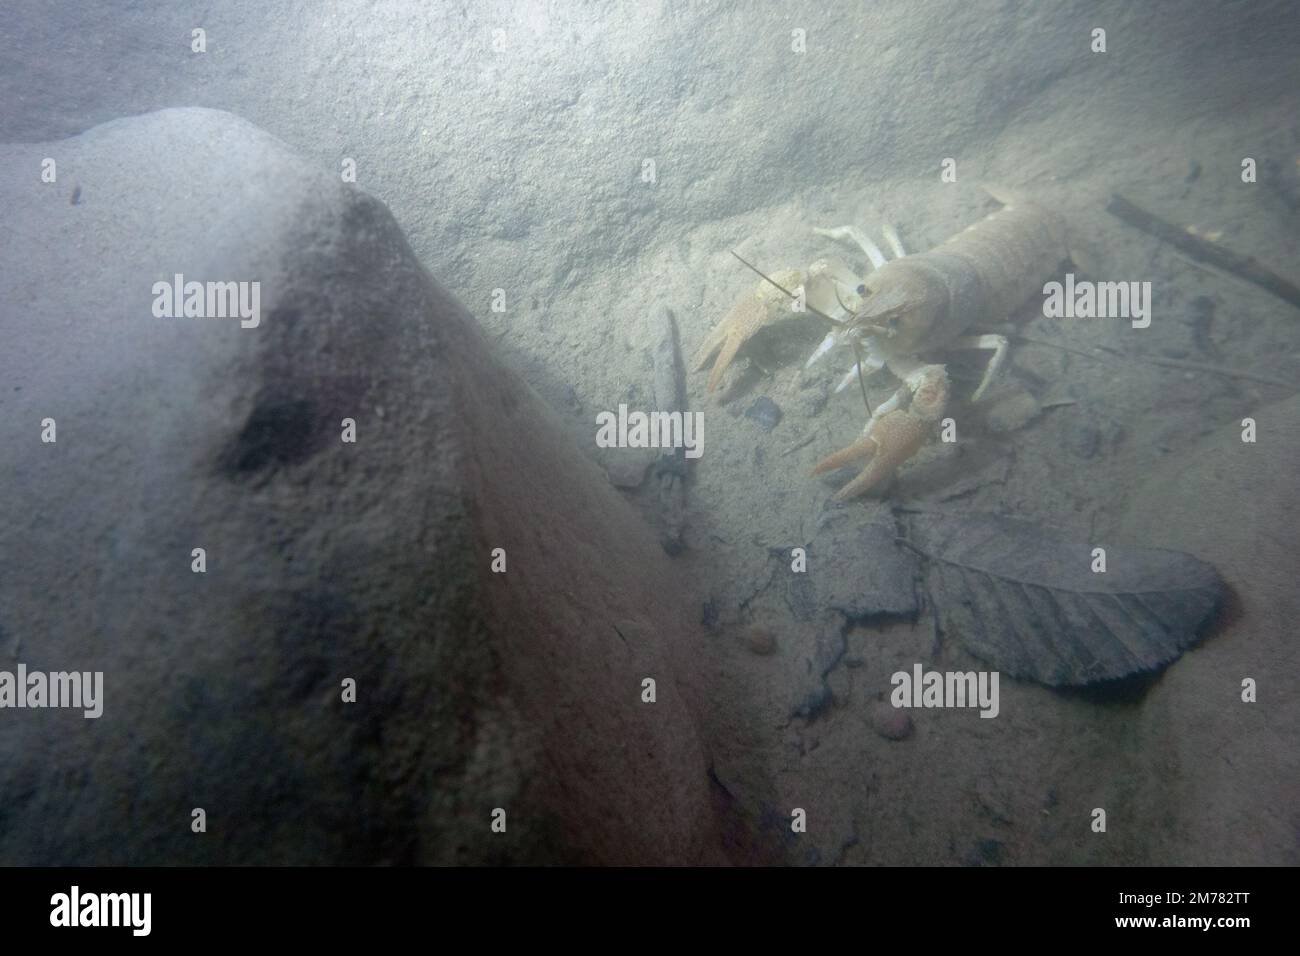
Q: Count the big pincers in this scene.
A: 2